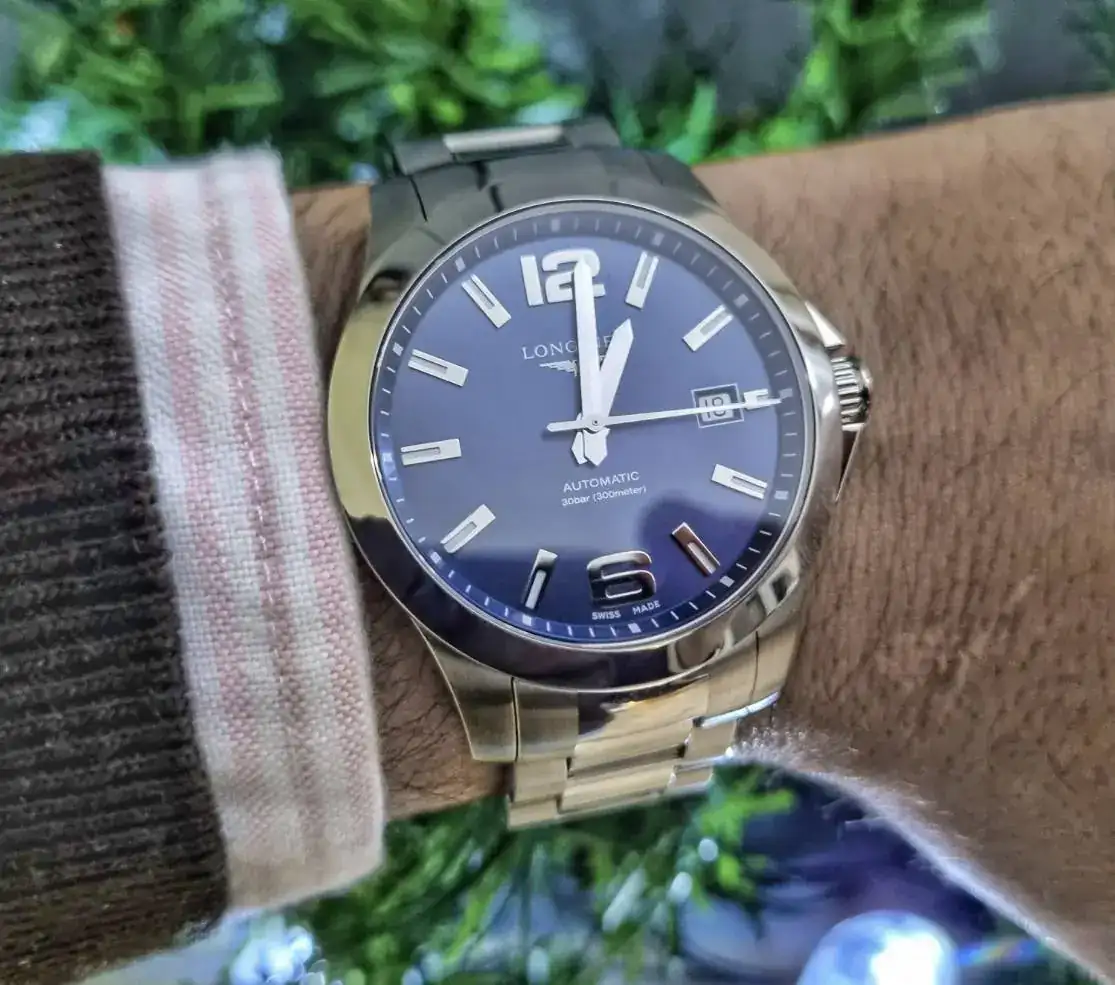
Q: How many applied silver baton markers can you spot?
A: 10